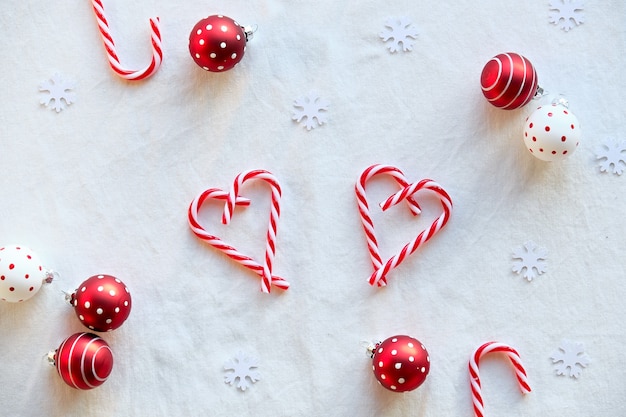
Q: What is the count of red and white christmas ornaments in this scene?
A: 7